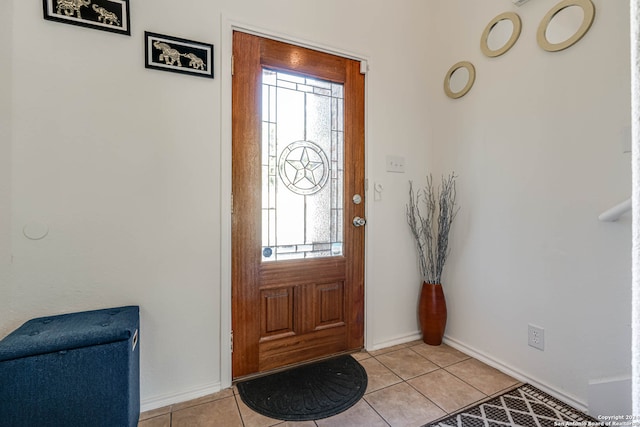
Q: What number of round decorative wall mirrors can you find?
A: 3